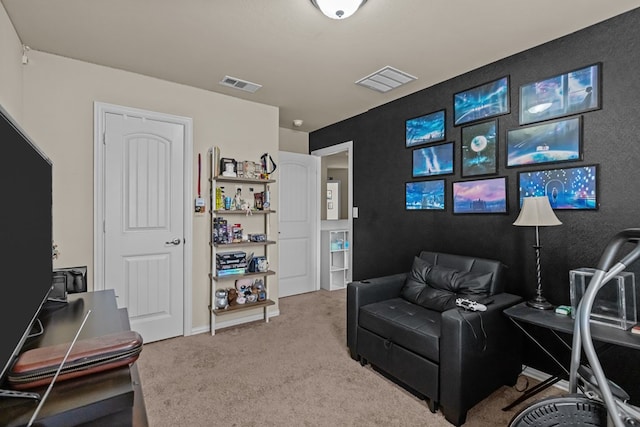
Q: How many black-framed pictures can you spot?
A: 9